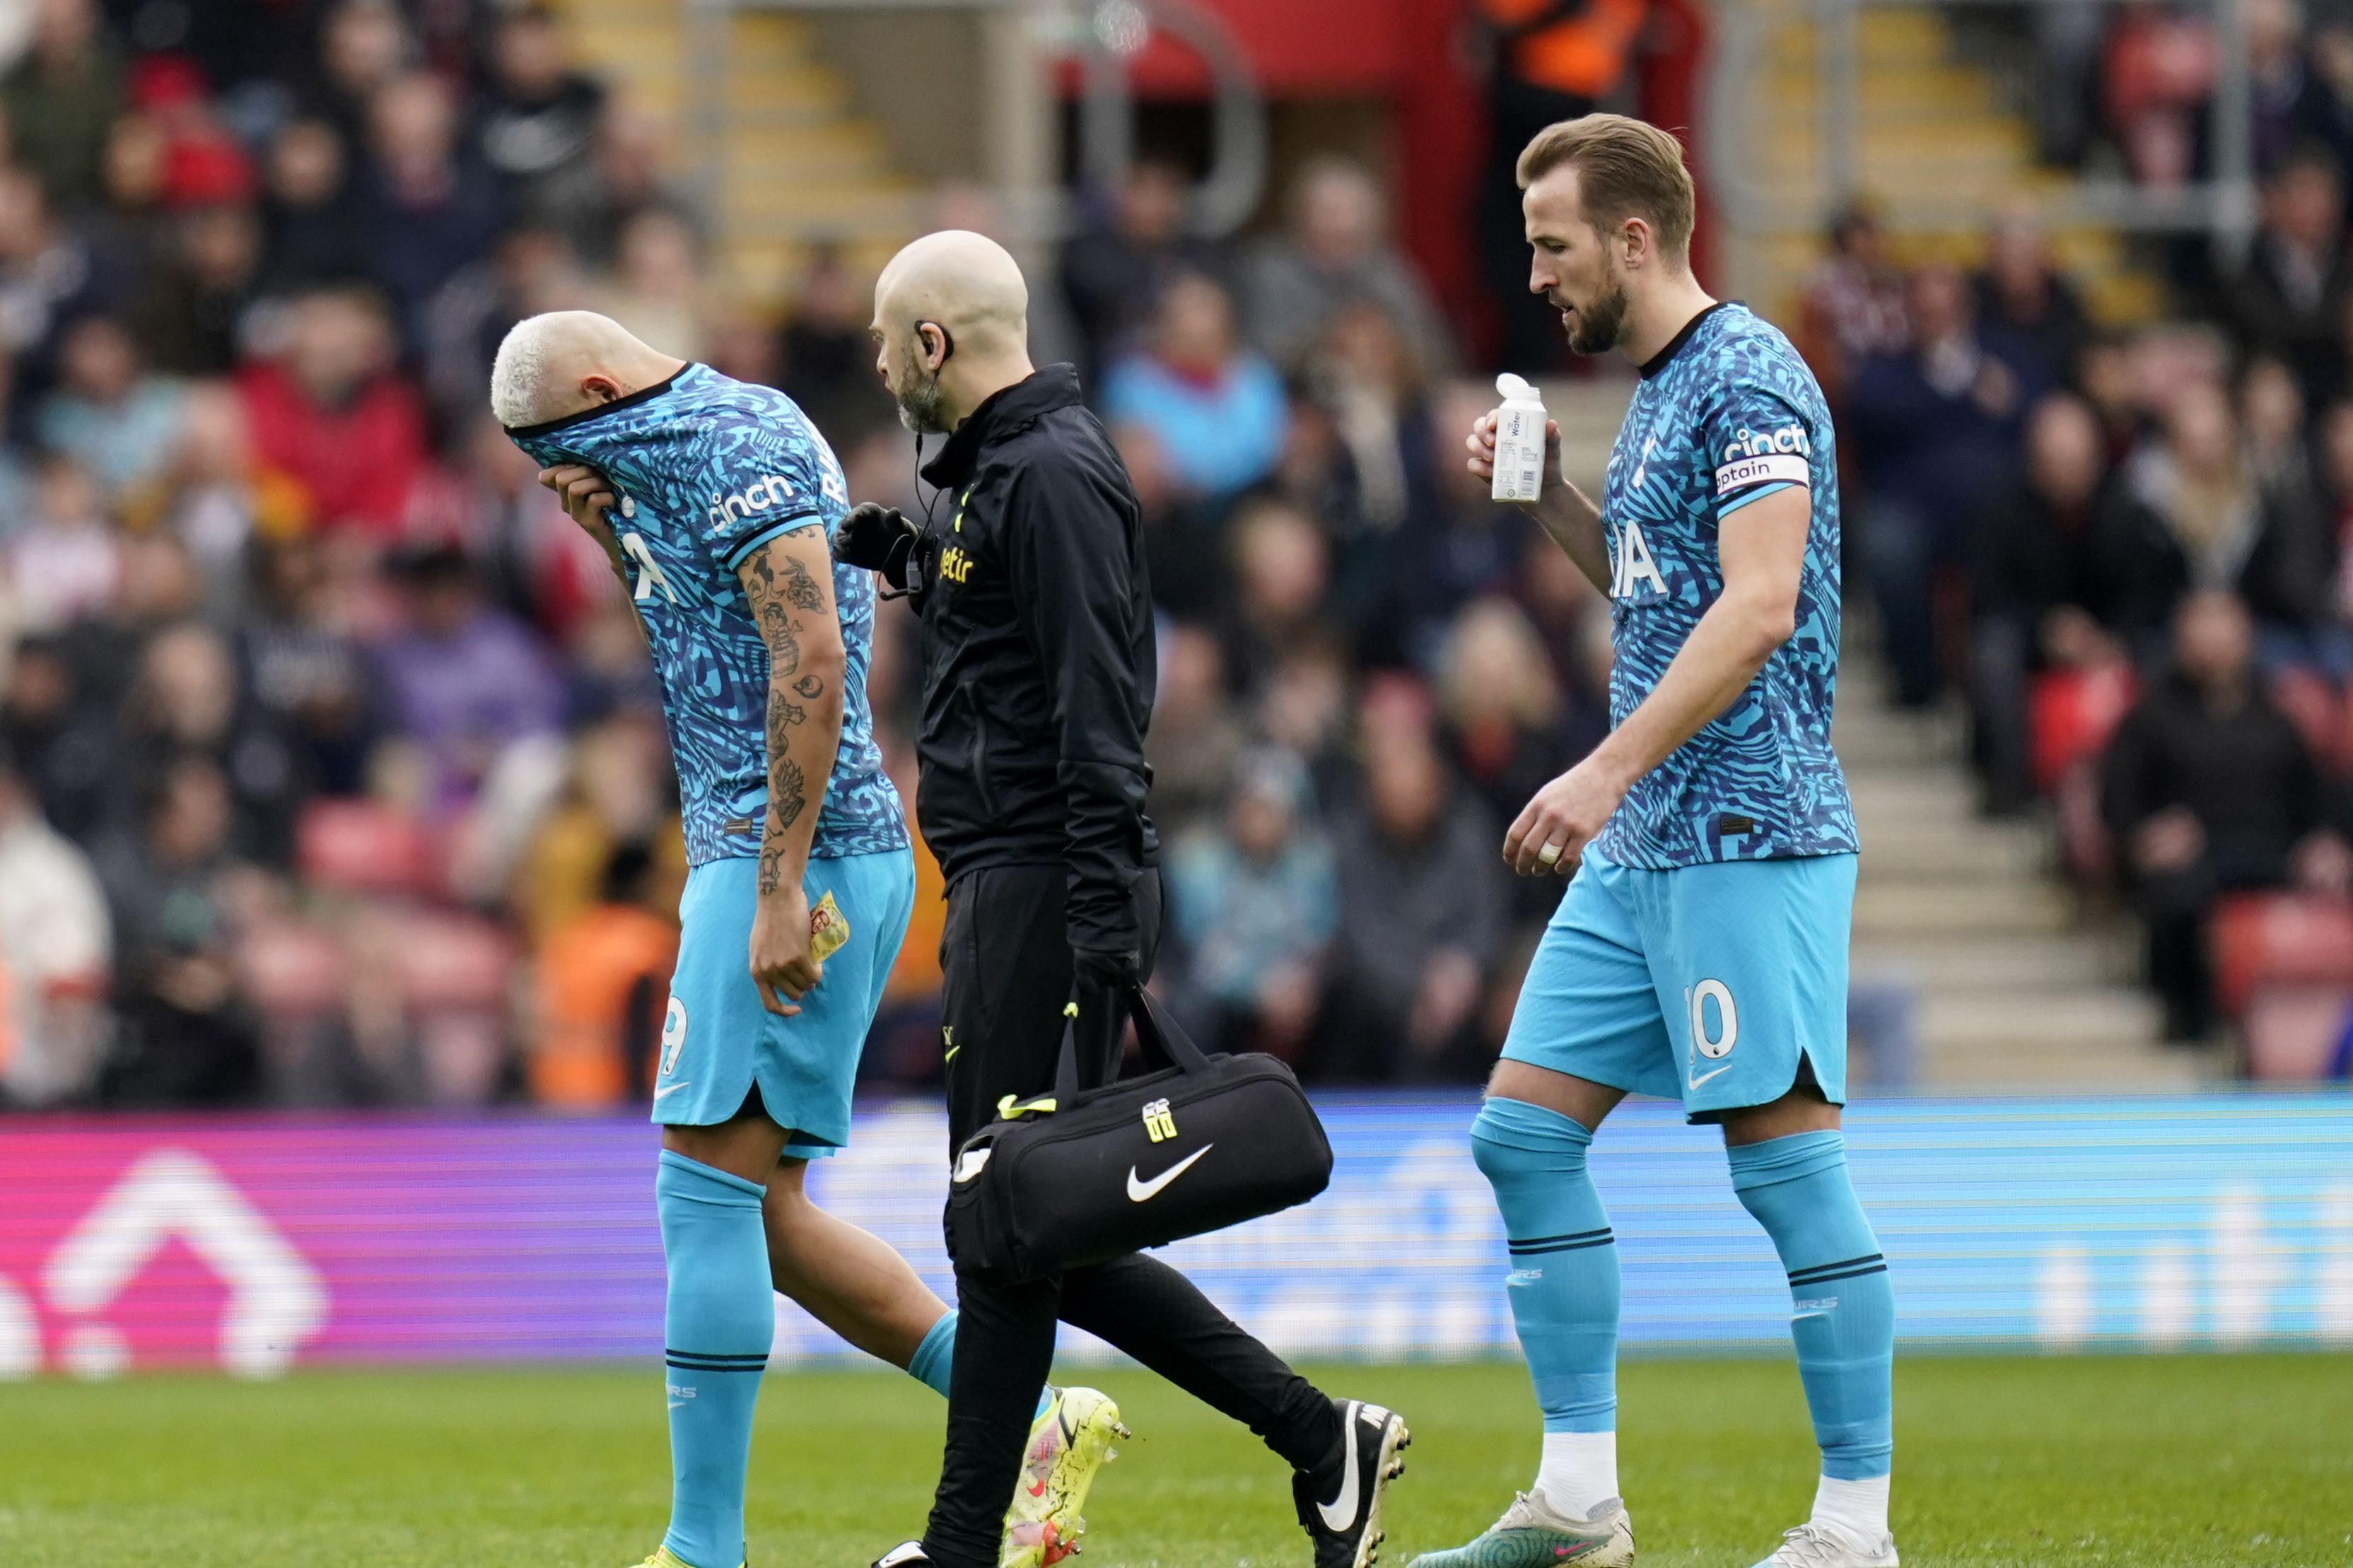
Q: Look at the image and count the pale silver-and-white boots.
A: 2